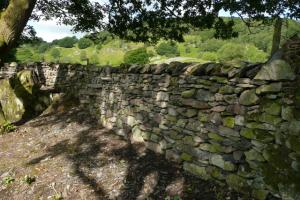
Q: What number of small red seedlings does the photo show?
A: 0